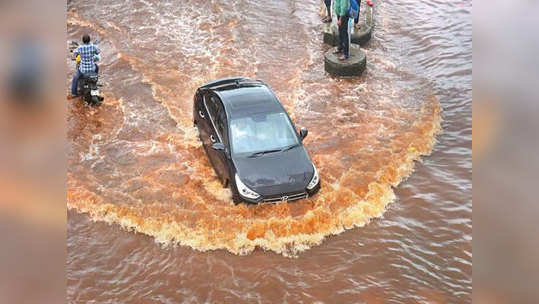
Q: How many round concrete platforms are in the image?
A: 2